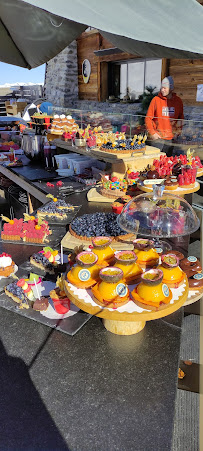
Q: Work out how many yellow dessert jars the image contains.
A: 7